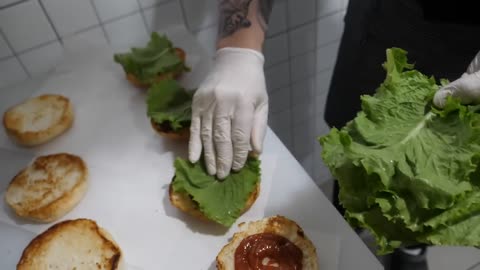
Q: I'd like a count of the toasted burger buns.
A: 7